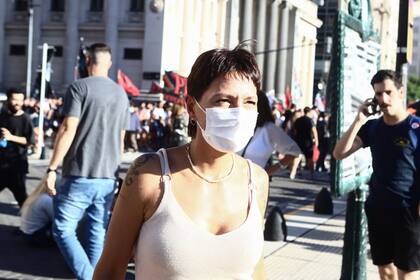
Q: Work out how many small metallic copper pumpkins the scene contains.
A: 0